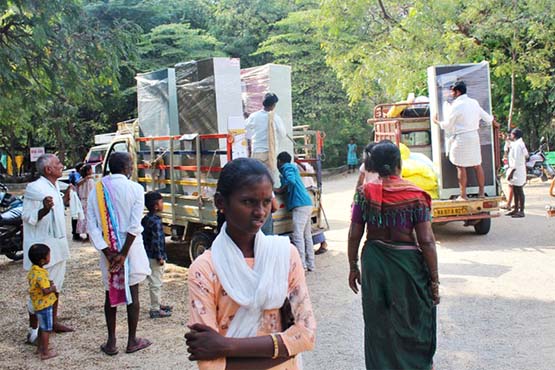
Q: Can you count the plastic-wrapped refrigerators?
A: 4